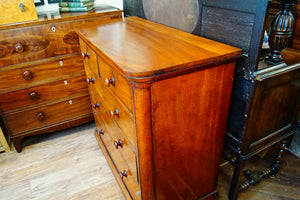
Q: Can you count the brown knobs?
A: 12